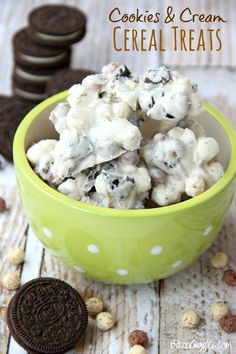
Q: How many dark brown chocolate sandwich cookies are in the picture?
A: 7